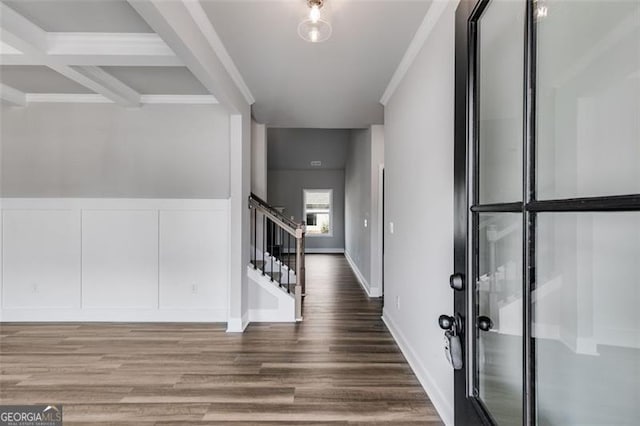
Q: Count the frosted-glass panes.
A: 4